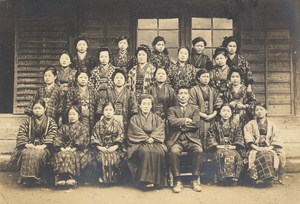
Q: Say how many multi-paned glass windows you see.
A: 2